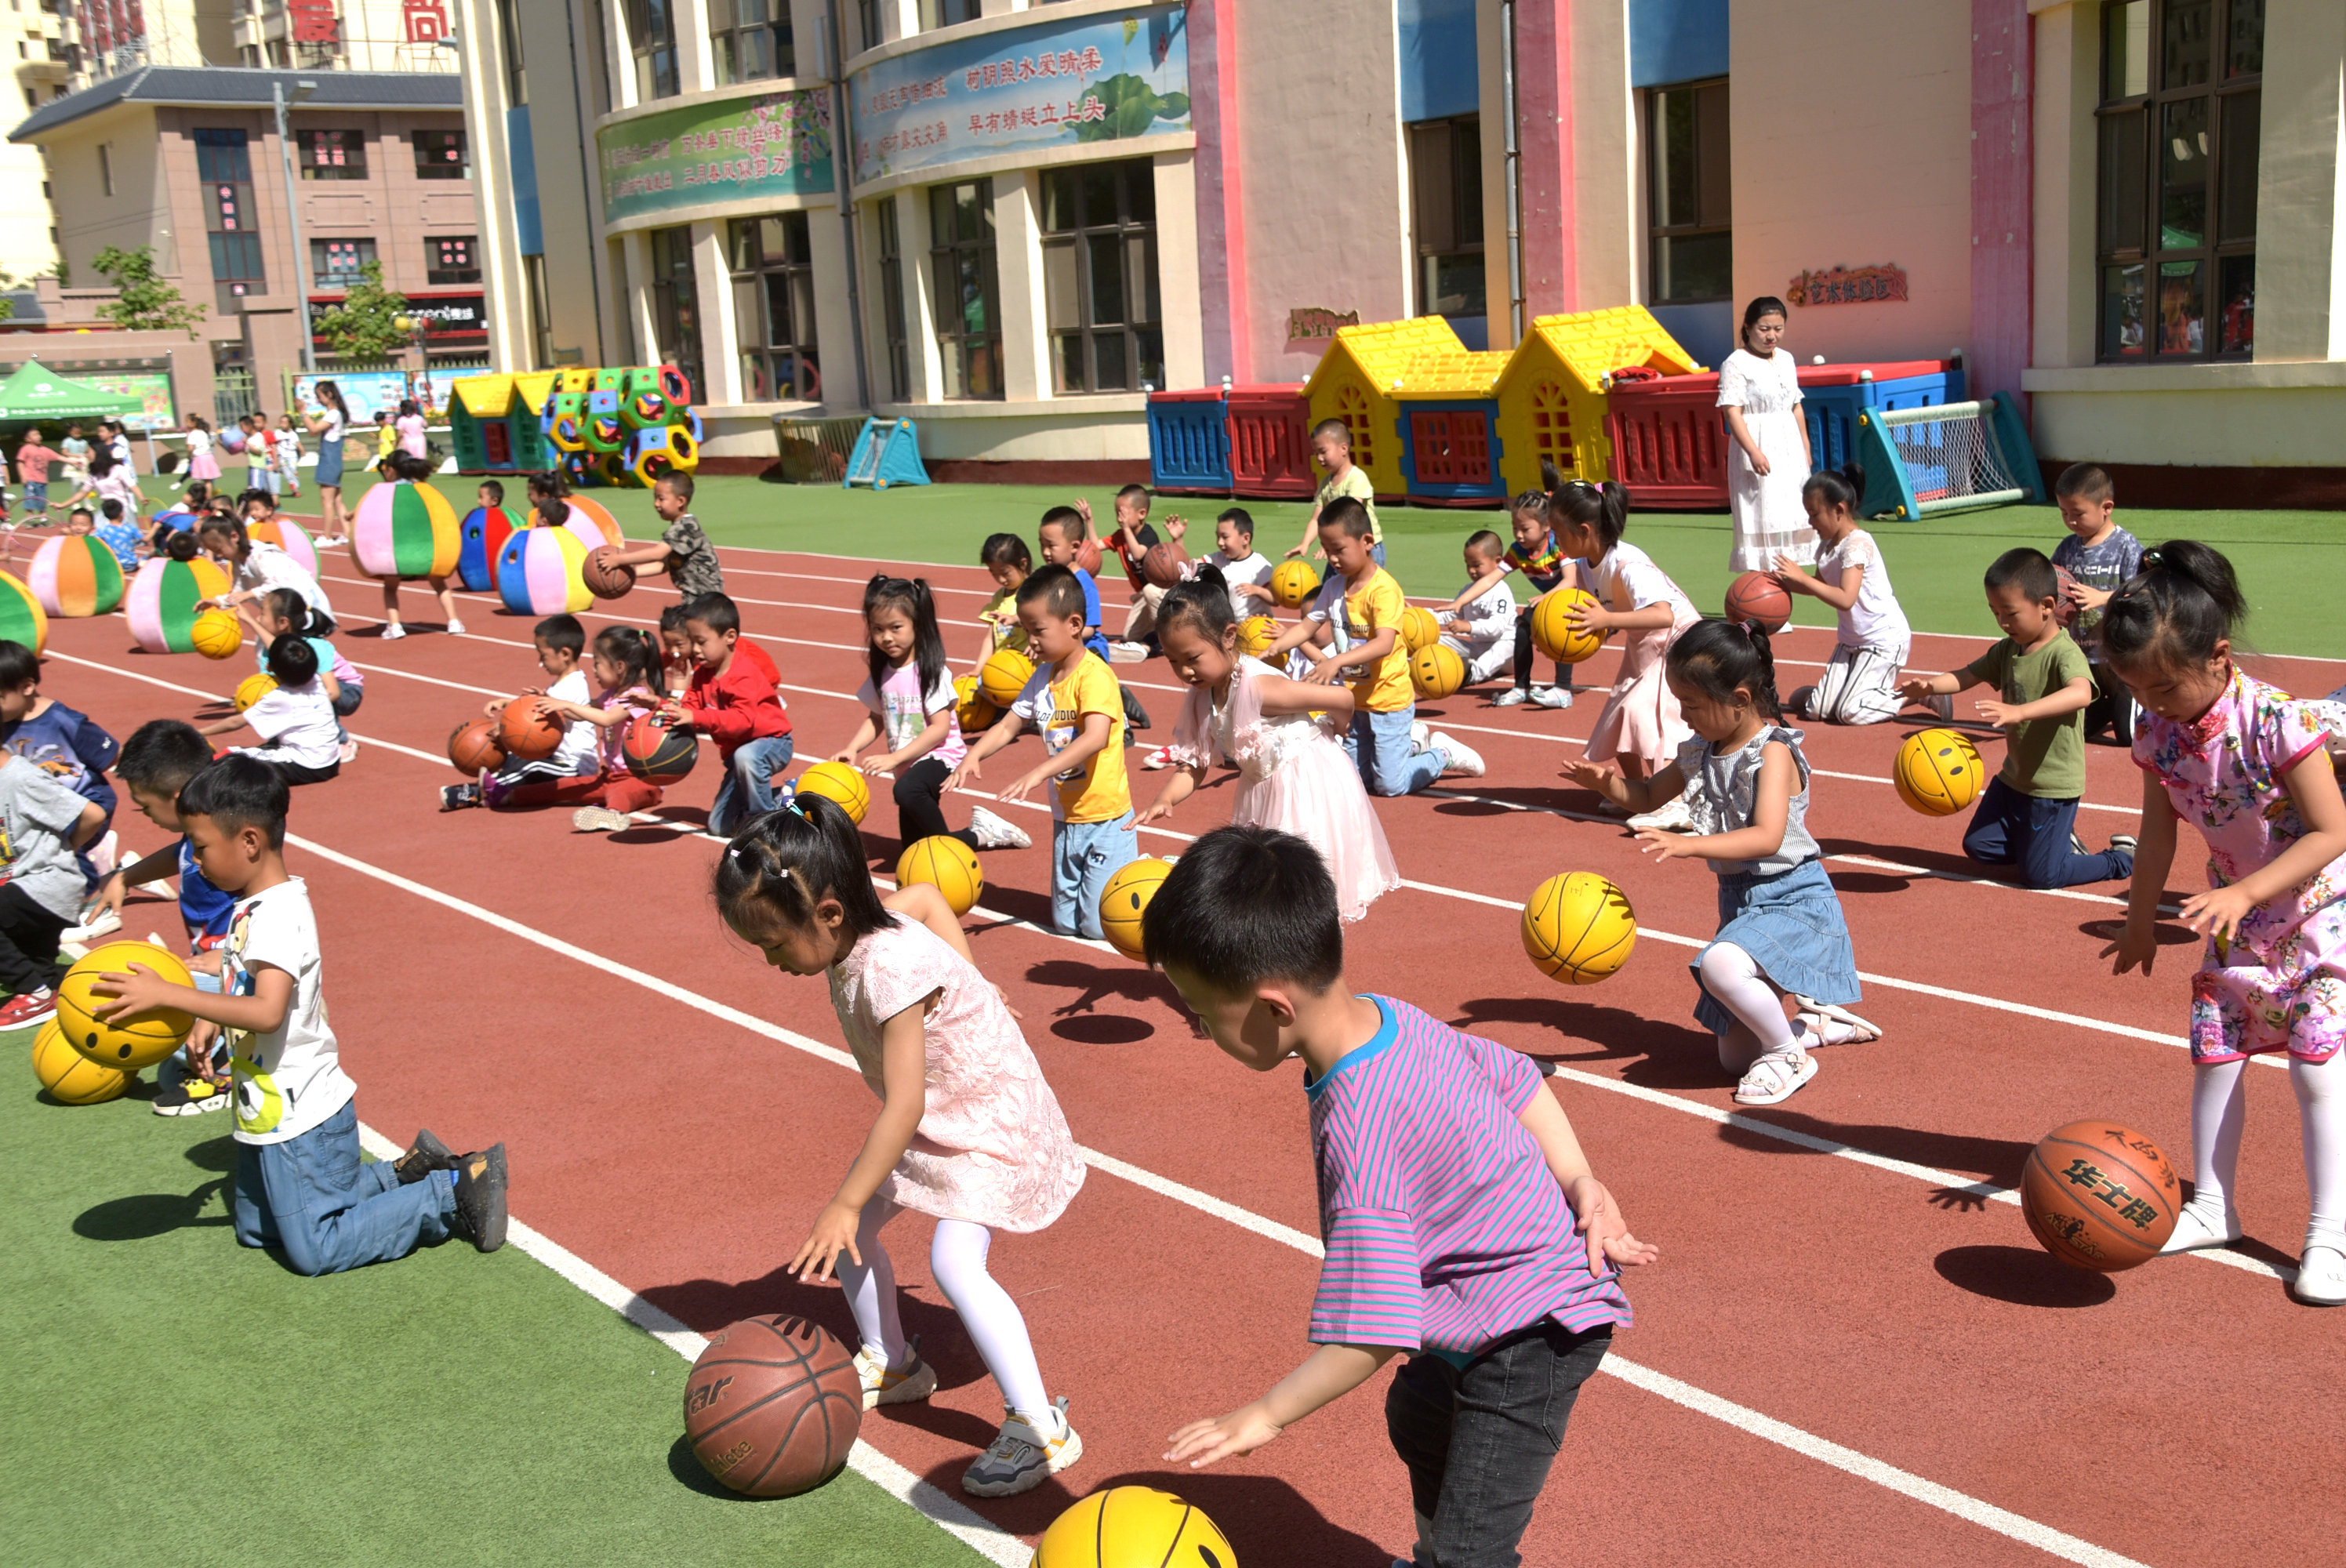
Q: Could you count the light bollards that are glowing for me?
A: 0